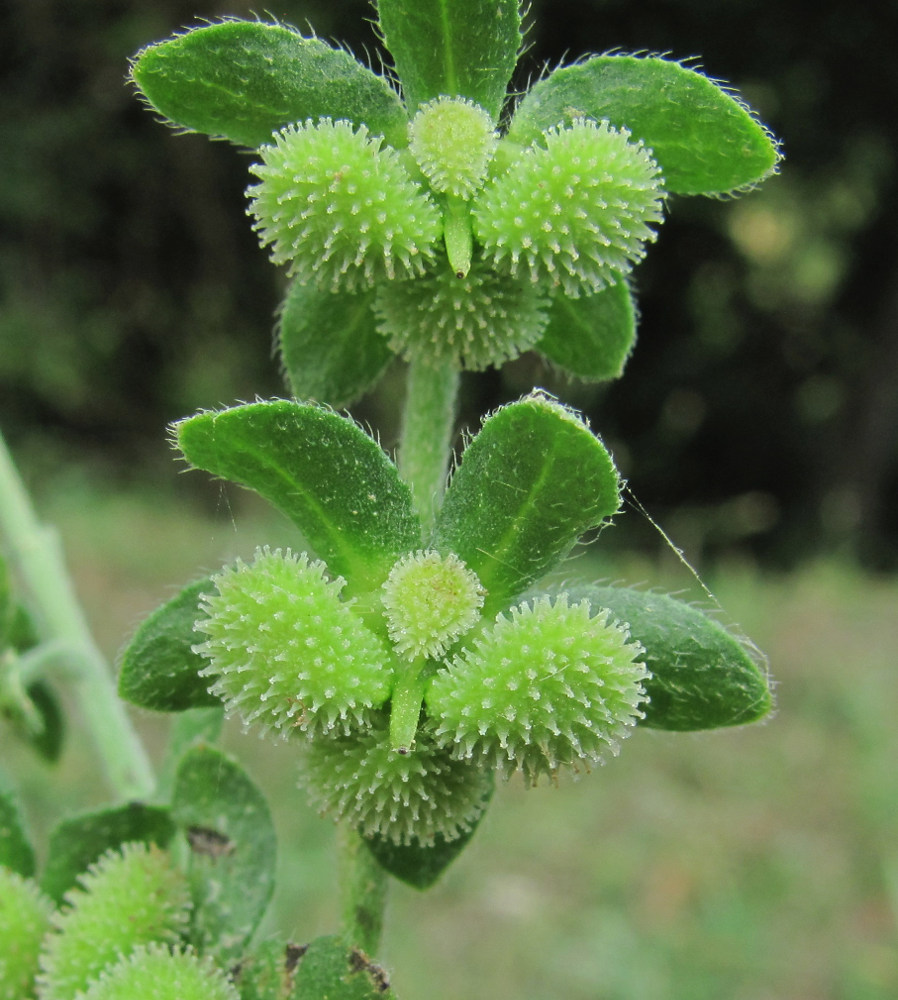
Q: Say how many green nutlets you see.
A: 11